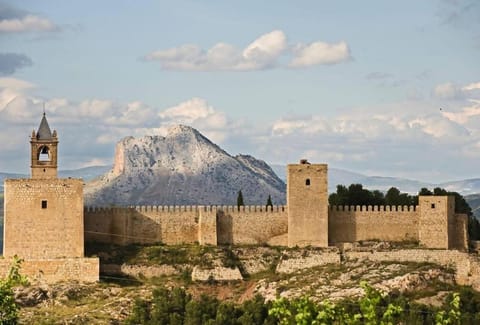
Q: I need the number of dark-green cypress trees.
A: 2